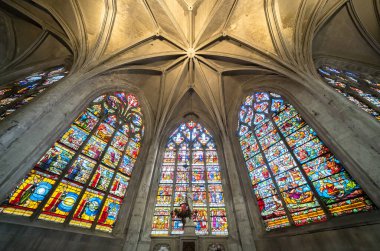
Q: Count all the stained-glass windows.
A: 5